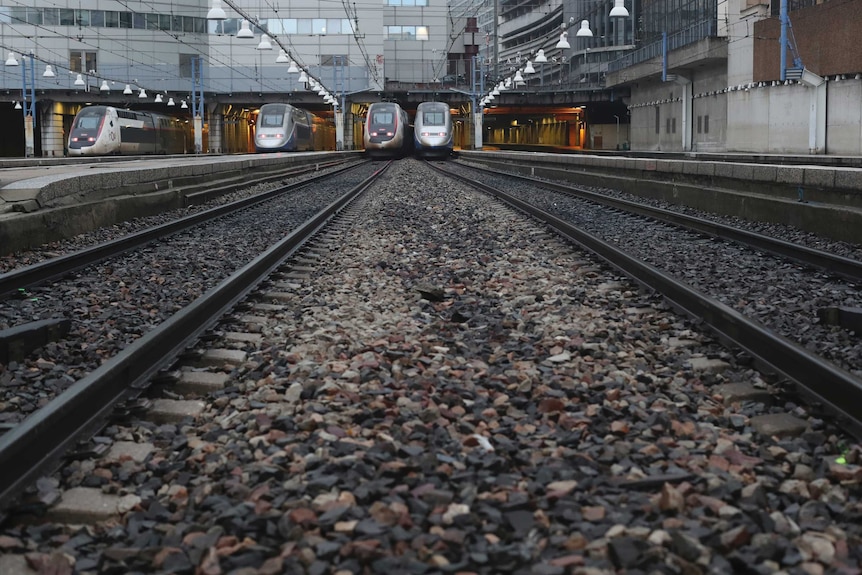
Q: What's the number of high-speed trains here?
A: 4